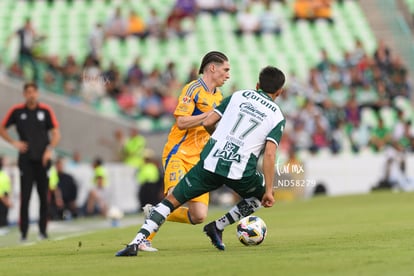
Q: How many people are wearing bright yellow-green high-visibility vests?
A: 5